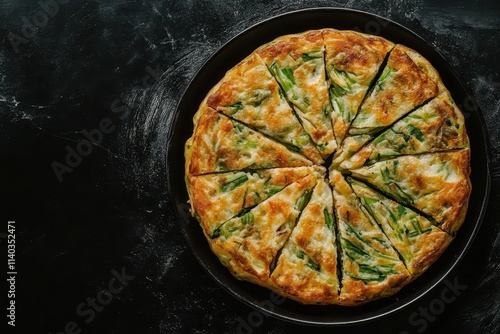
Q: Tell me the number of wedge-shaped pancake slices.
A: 12